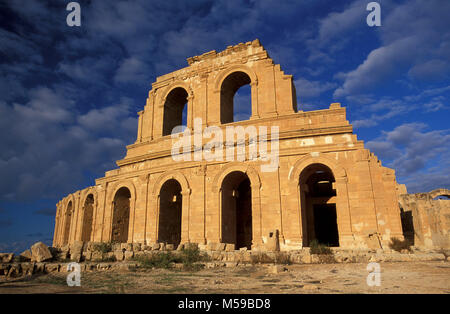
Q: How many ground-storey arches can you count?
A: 6